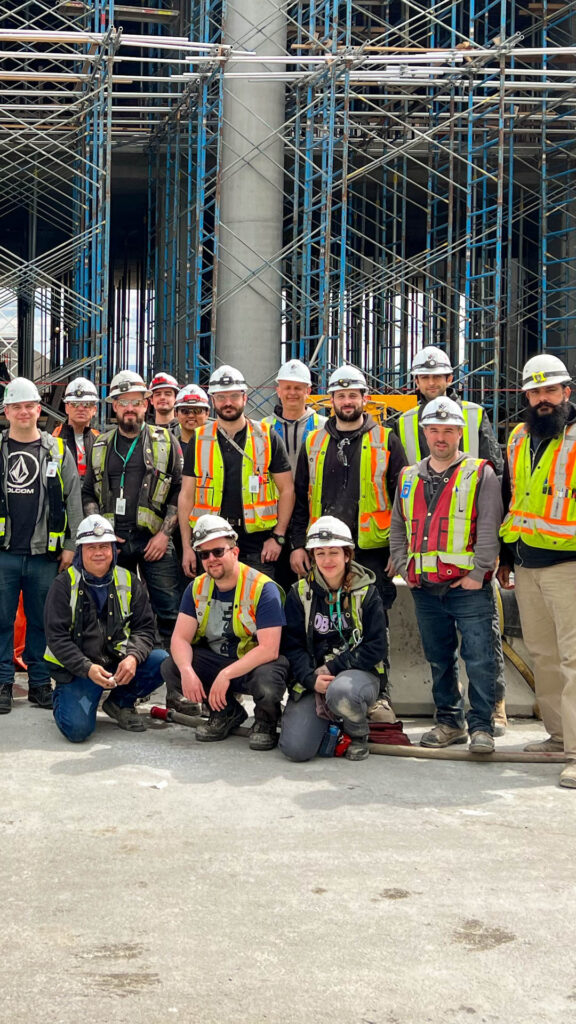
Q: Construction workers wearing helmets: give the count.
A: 14